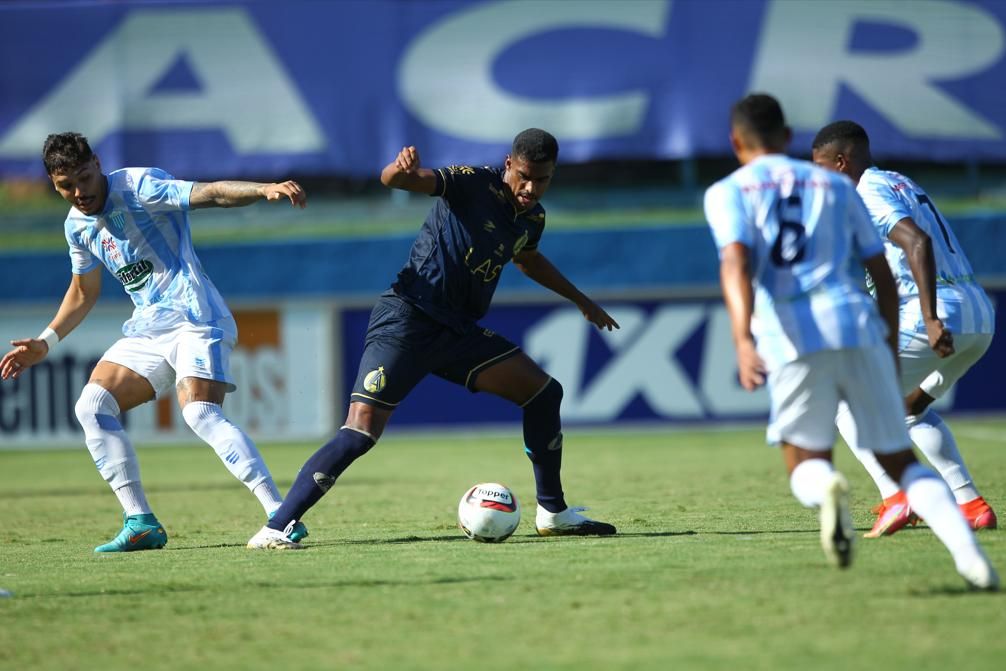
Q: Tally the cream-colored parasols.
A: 0